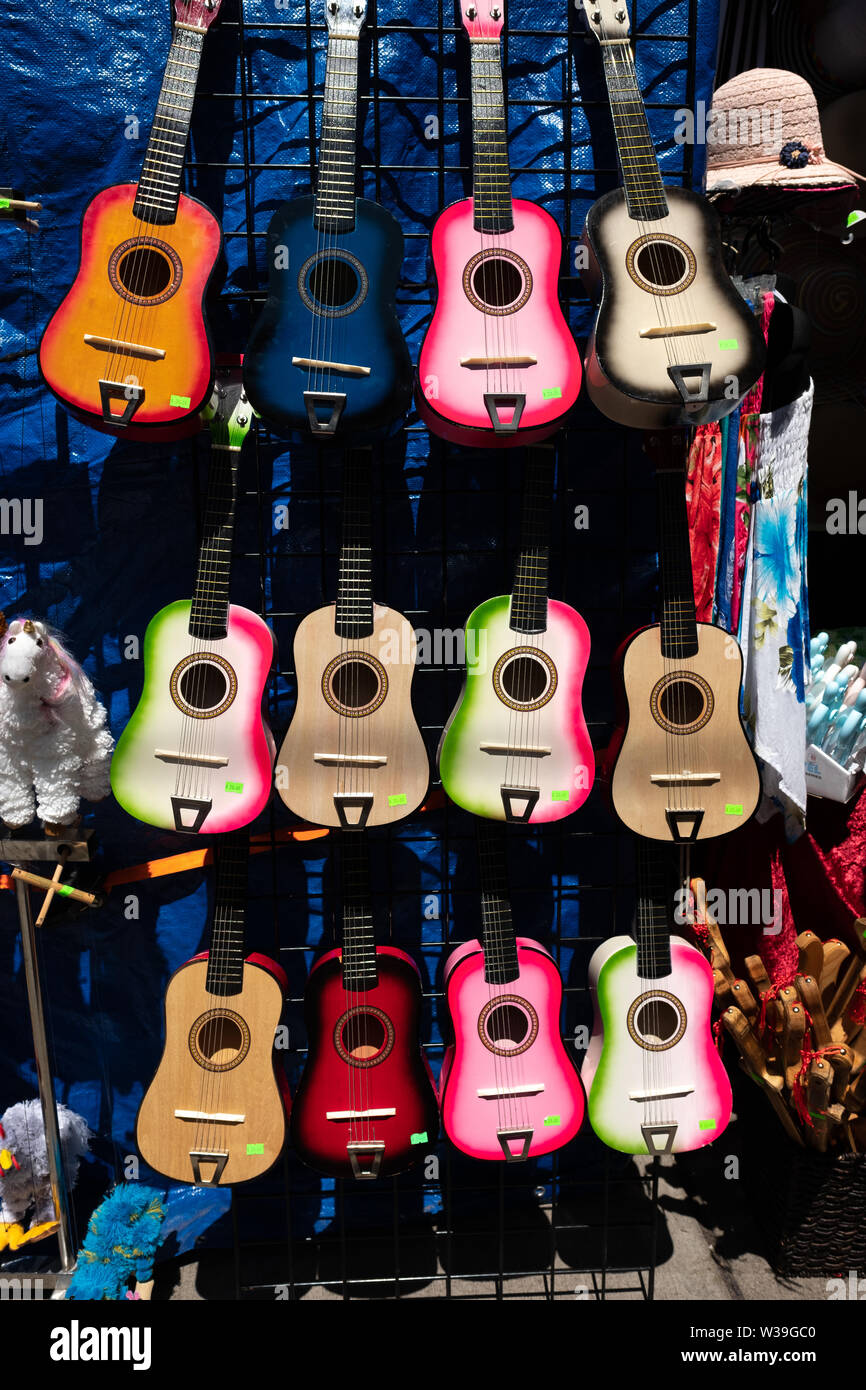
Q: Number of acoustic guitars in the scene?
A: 12